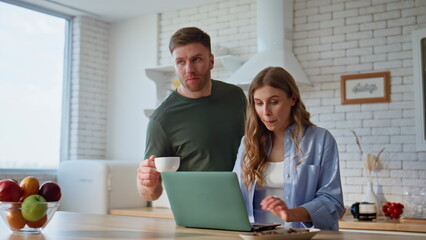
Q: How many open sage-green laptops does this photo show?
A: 1